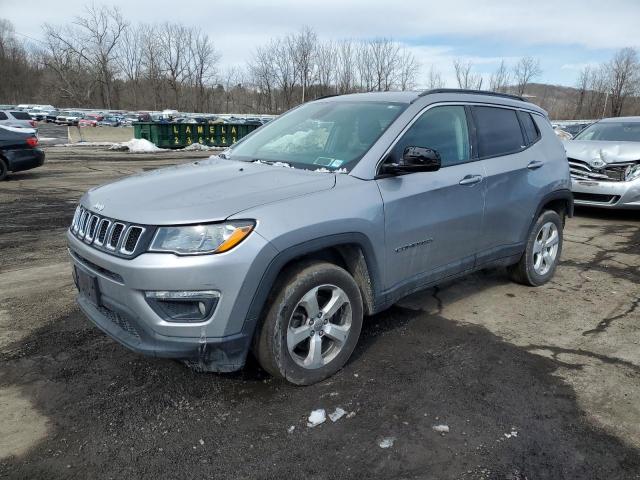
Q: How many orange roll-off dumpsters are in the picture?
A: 0